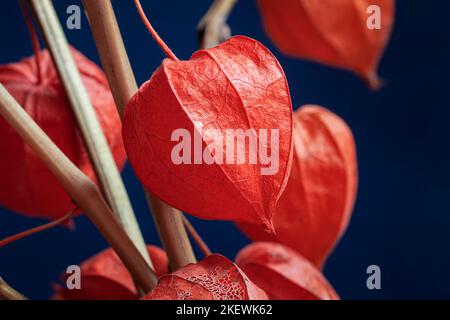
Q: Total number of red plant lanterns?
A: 7